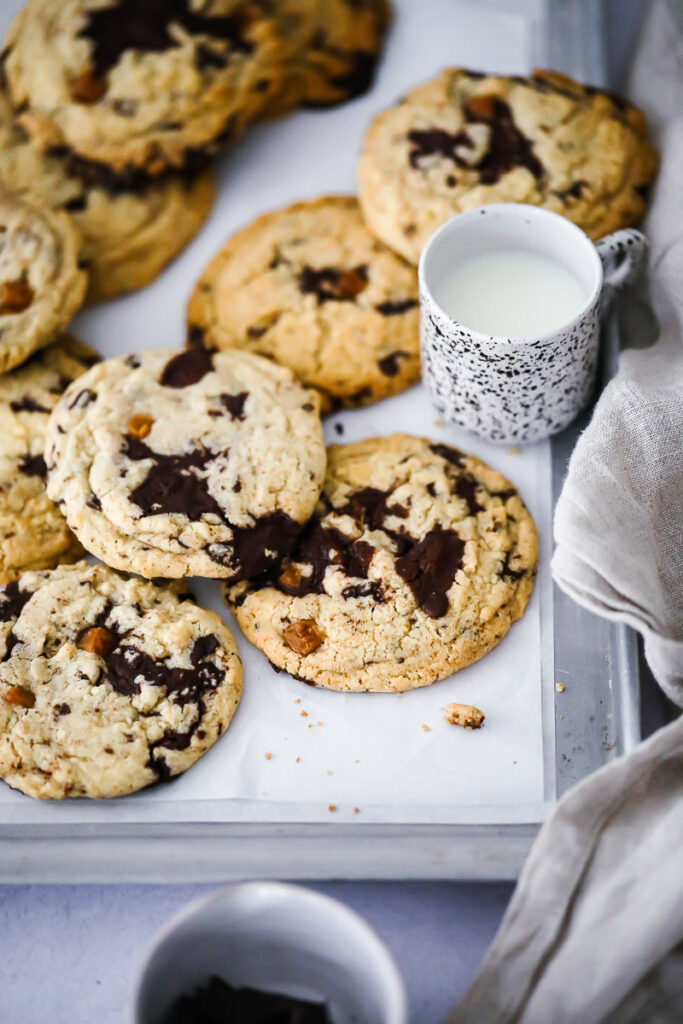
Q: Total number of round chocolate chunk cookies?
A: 10